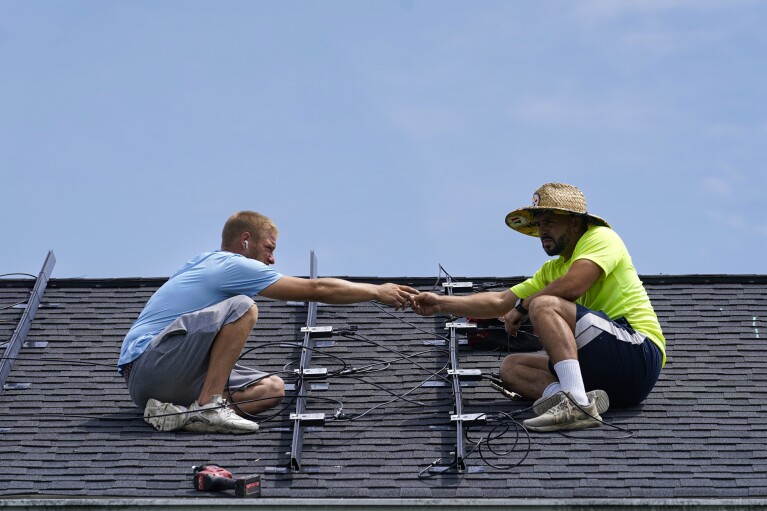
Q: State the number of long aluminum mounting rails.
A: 3